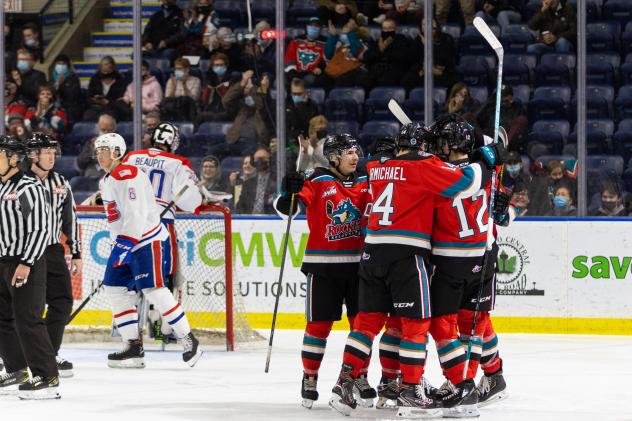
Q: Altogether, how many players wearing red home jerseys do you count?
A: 5